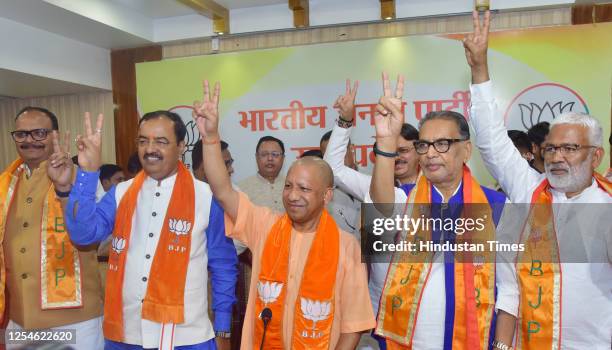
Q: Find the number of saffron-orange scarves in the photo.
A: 5